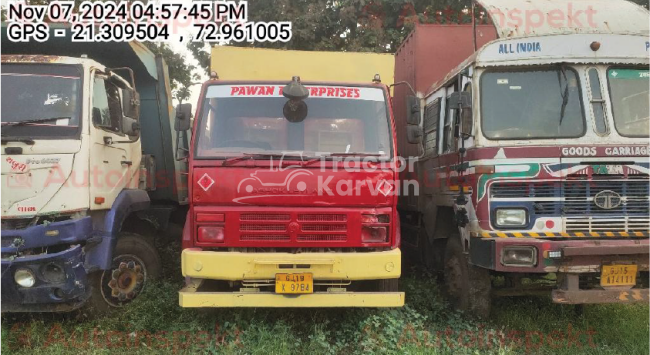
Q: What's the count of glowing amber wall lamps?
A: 0